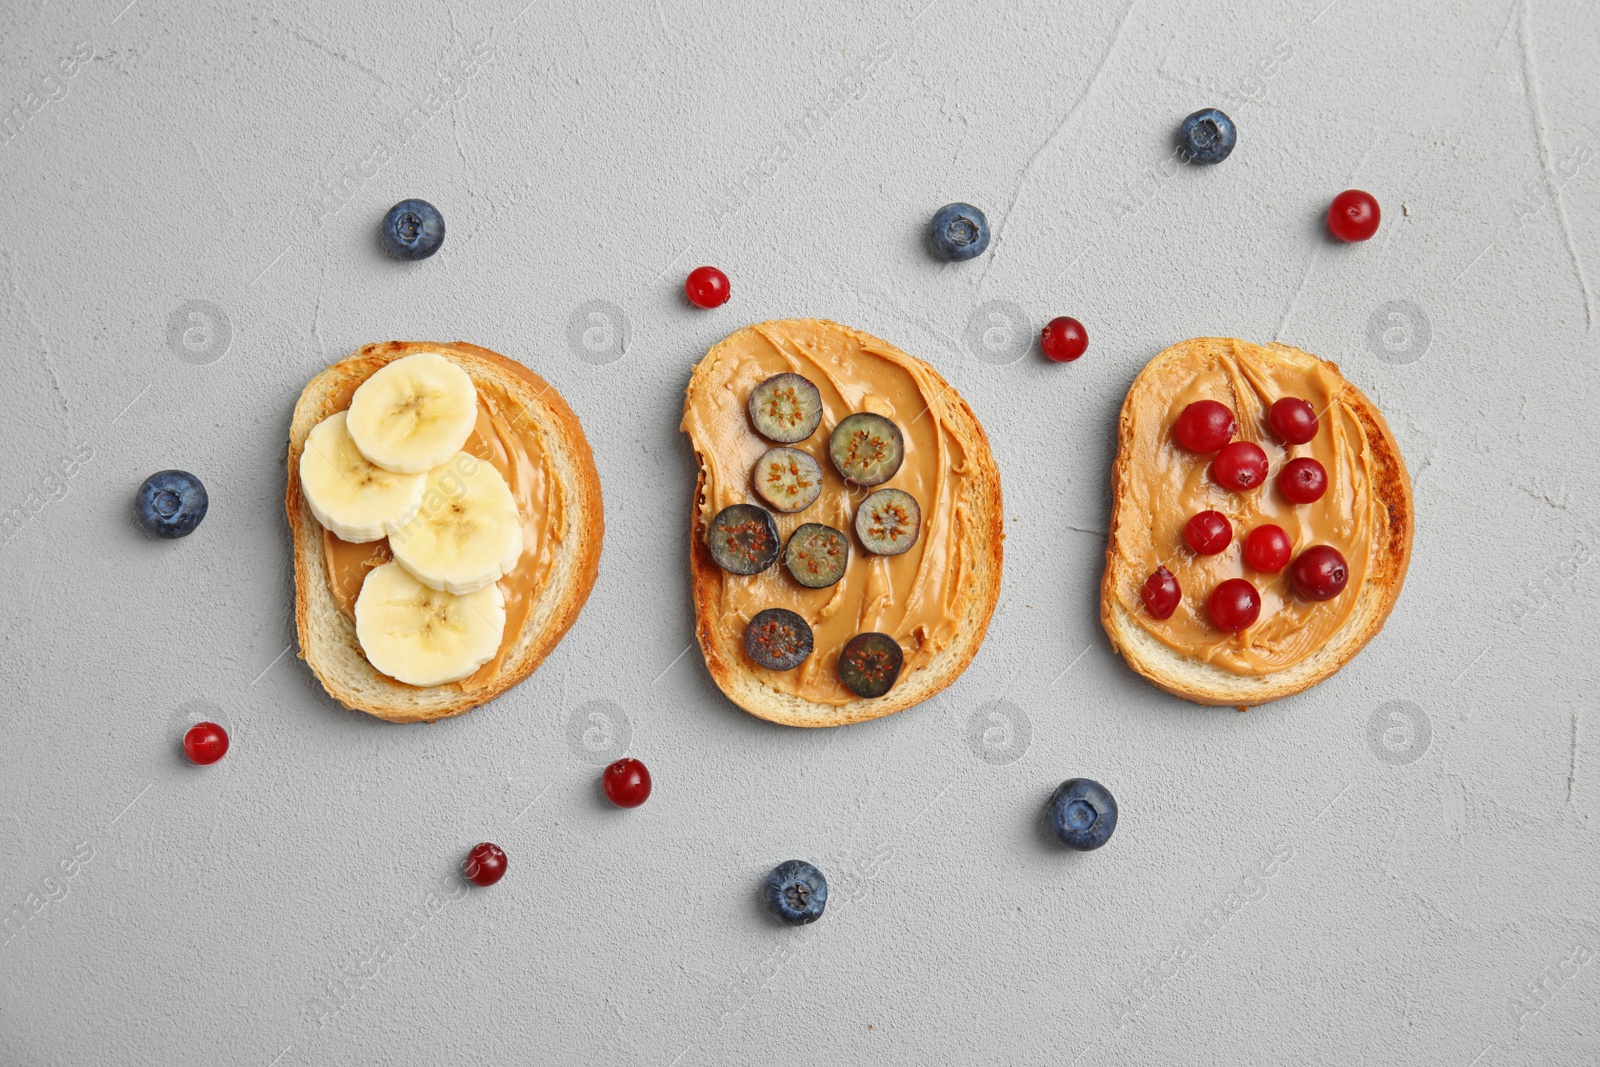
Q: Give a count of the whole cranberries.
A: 15